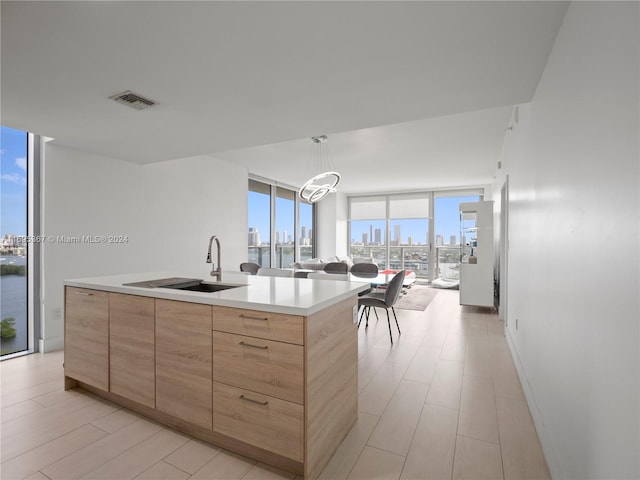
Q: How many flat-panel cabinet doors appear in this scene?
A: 3